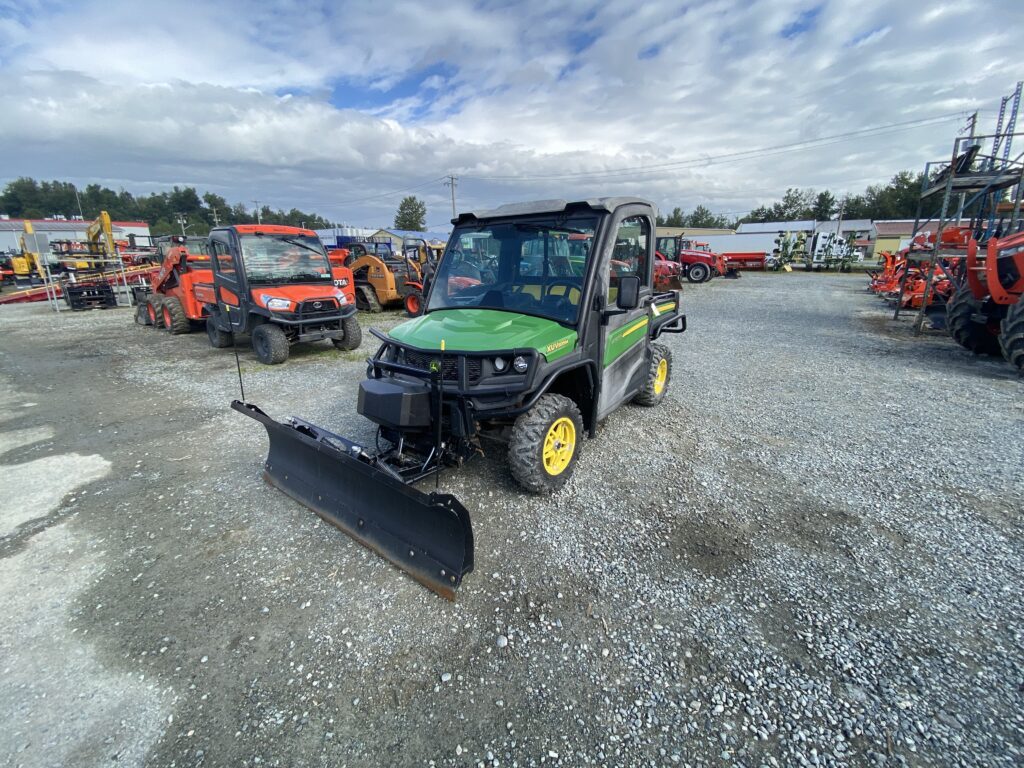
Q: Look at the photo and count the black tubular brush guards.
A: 2